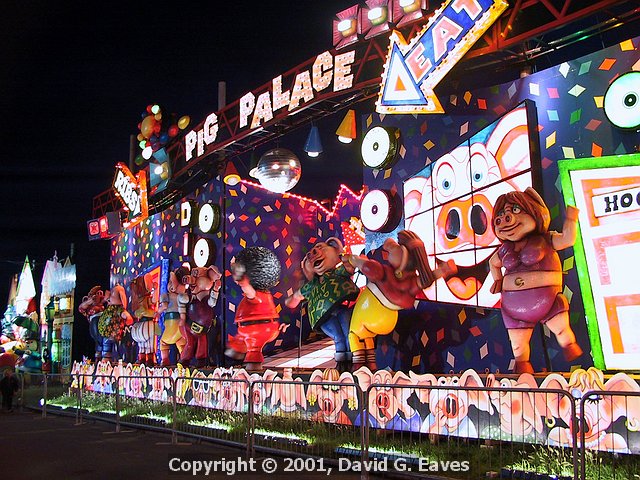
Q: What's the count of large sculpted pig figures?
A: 9